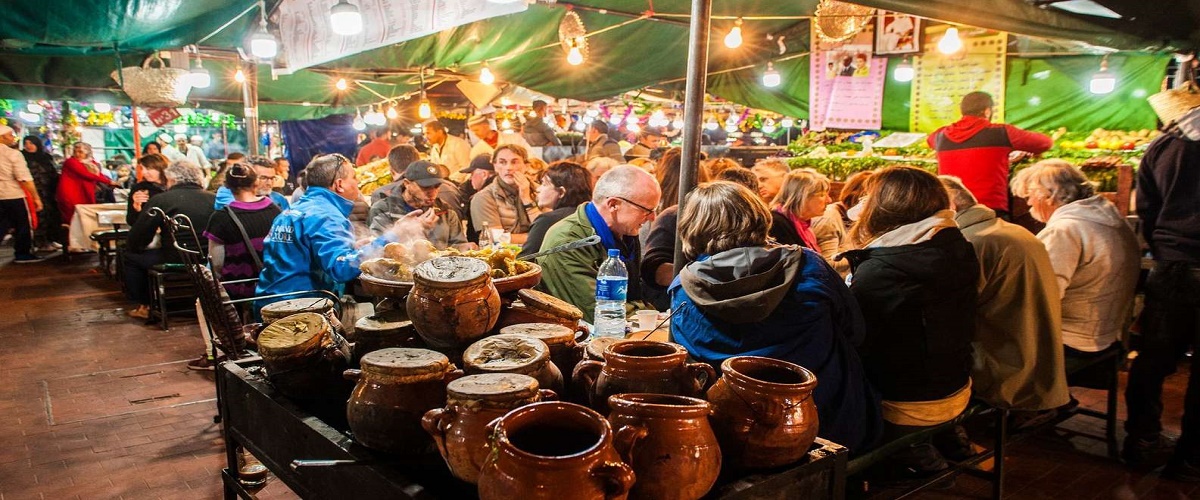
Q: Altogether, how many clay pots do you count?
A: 14